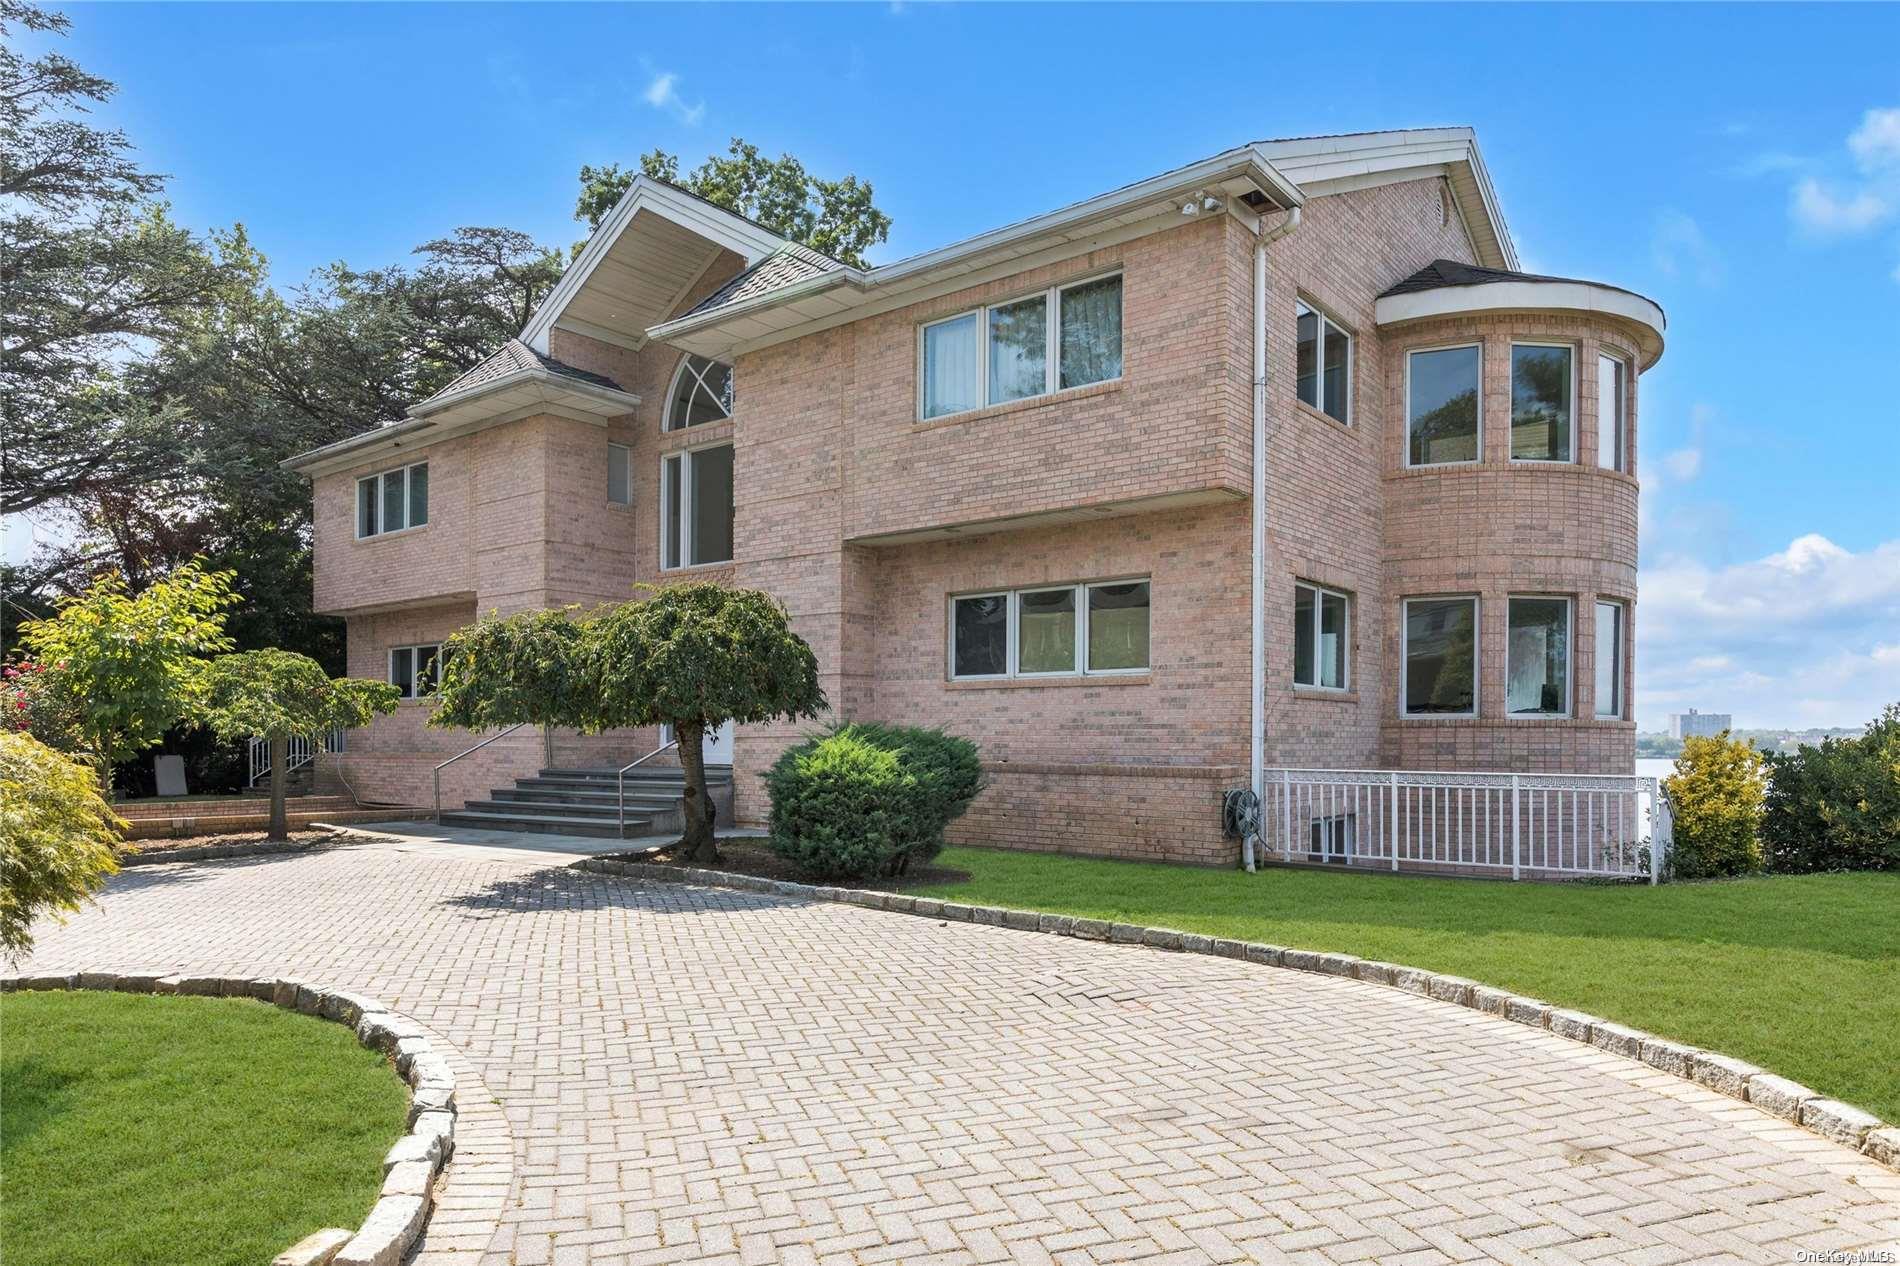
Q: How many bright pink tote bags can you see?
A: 0